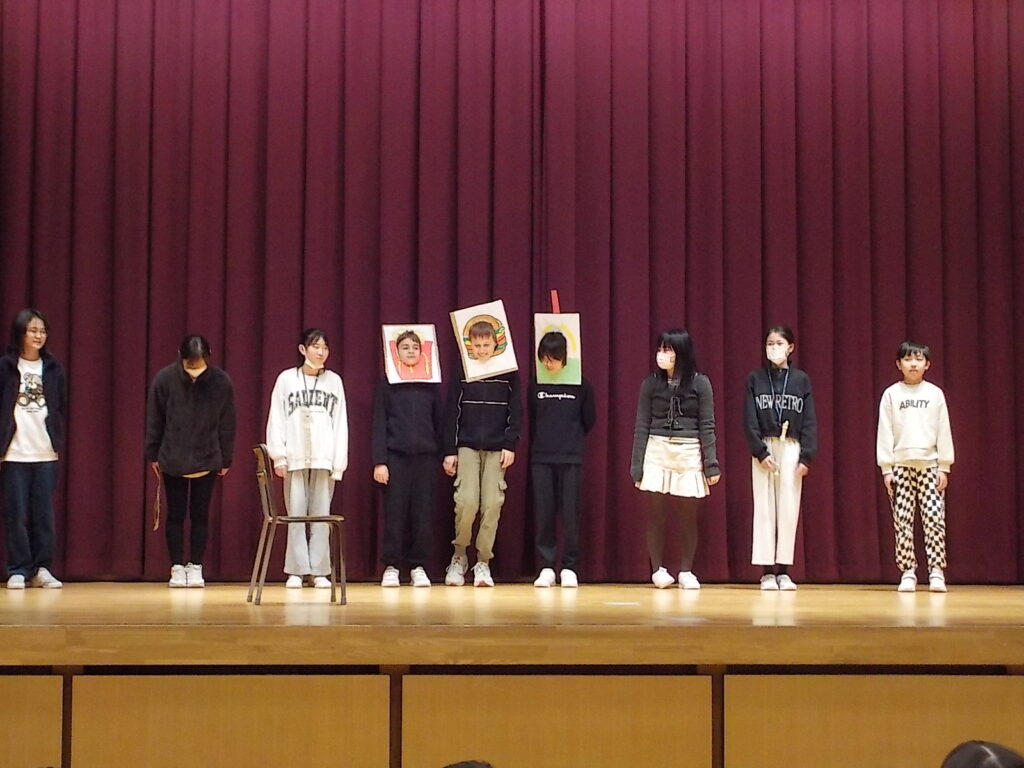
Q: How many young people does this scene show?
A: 9